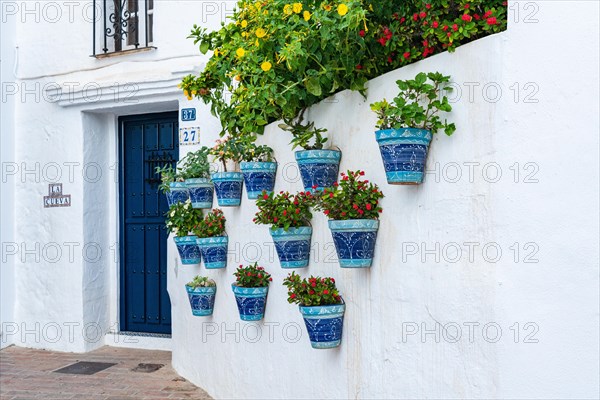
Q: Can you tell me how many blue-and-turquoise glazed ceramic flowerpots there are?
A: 13